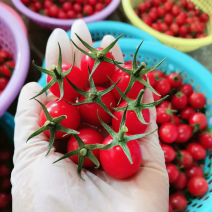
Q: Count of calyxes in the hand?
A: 8